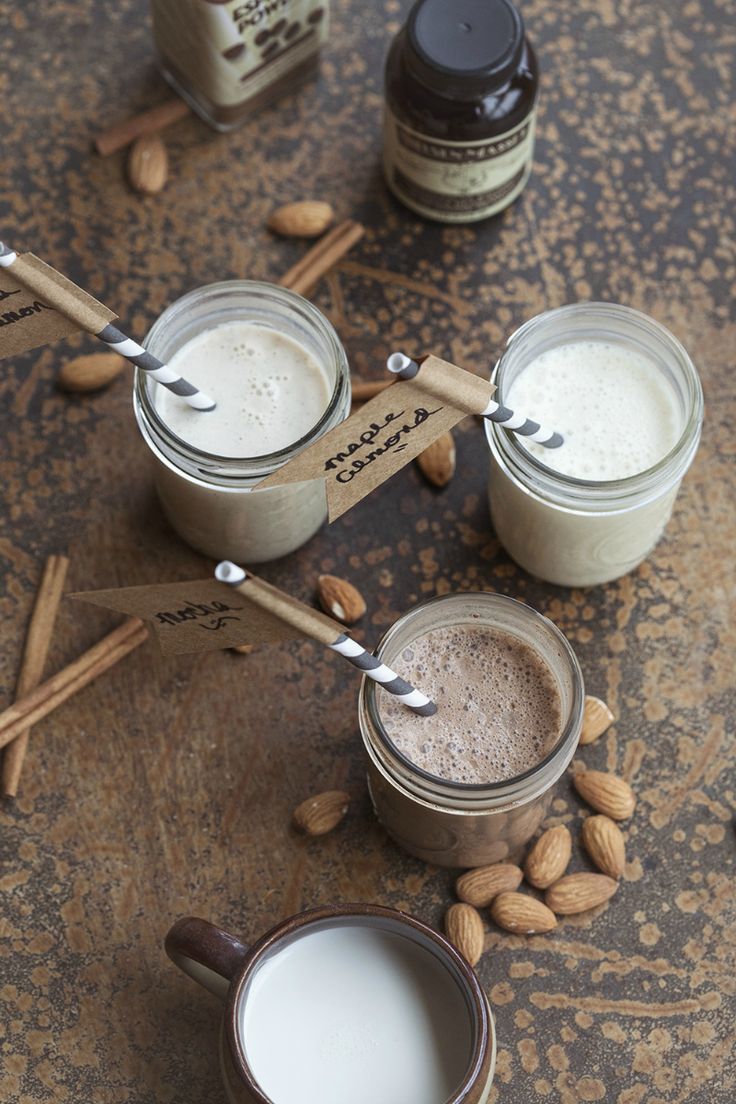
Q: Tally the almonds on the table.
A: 14